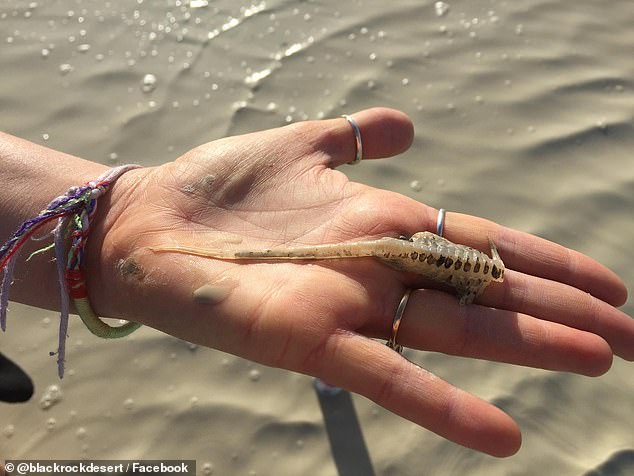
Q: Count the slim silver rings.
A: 3